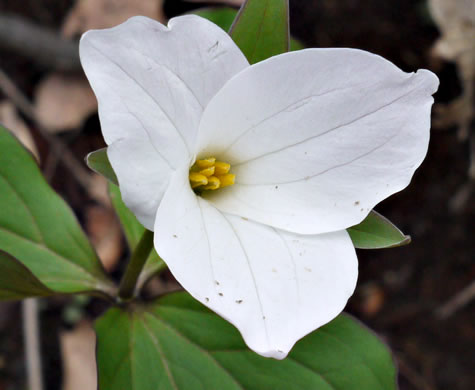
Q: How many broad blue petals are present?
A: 0